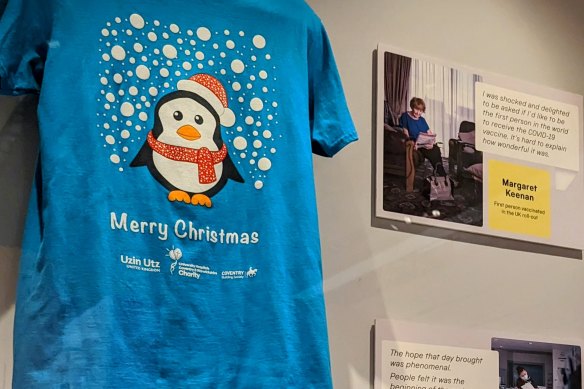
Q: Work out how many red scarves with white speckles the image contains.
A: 1